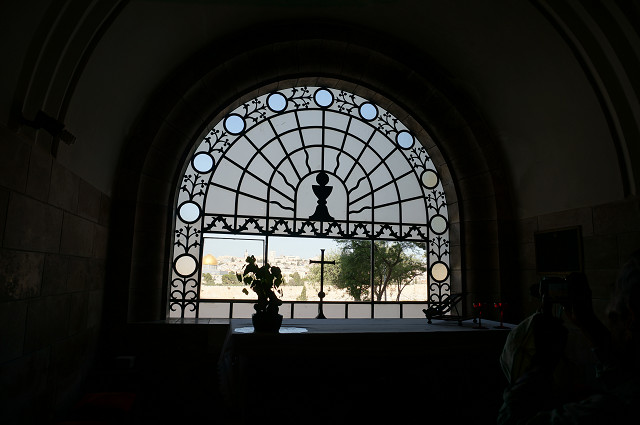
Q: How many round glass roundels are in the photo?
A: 11